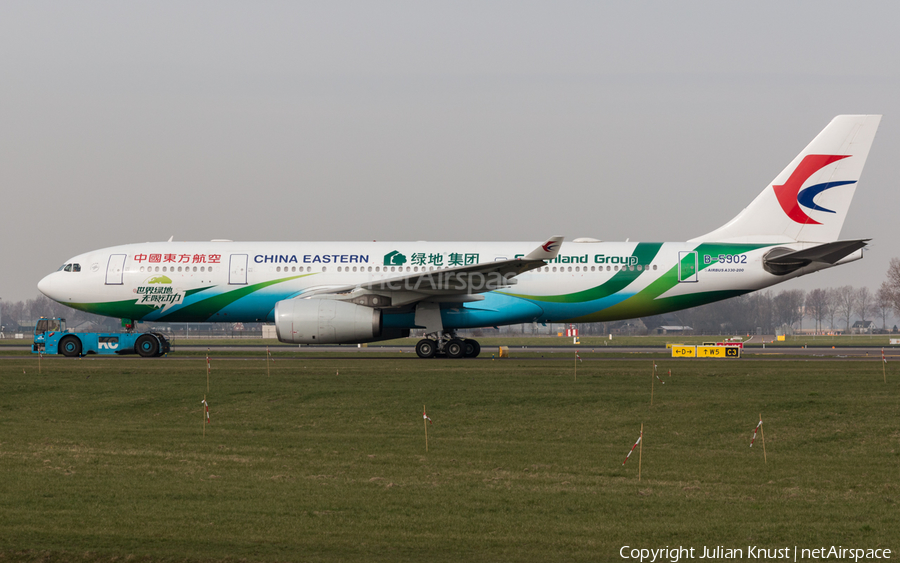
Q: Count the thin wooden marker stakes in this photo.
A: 10